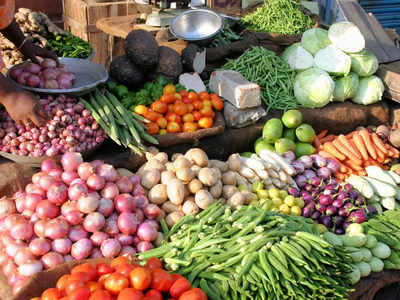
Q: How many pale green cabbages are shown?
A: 8